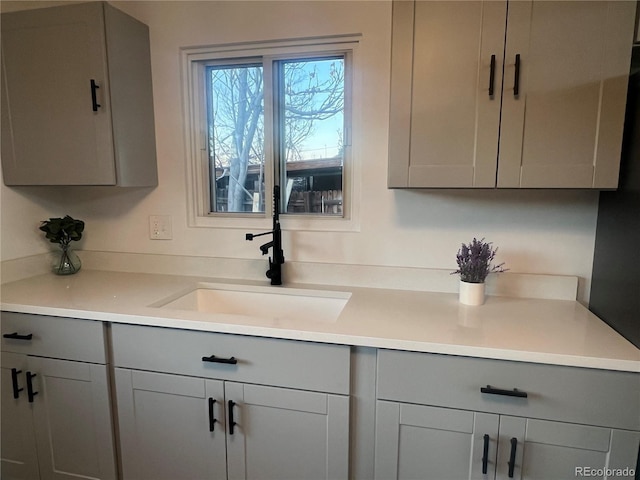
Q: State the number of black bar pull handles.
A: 12